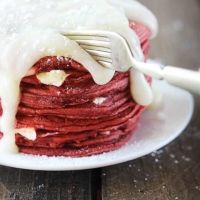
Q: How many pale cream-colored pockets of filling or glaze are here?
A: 3